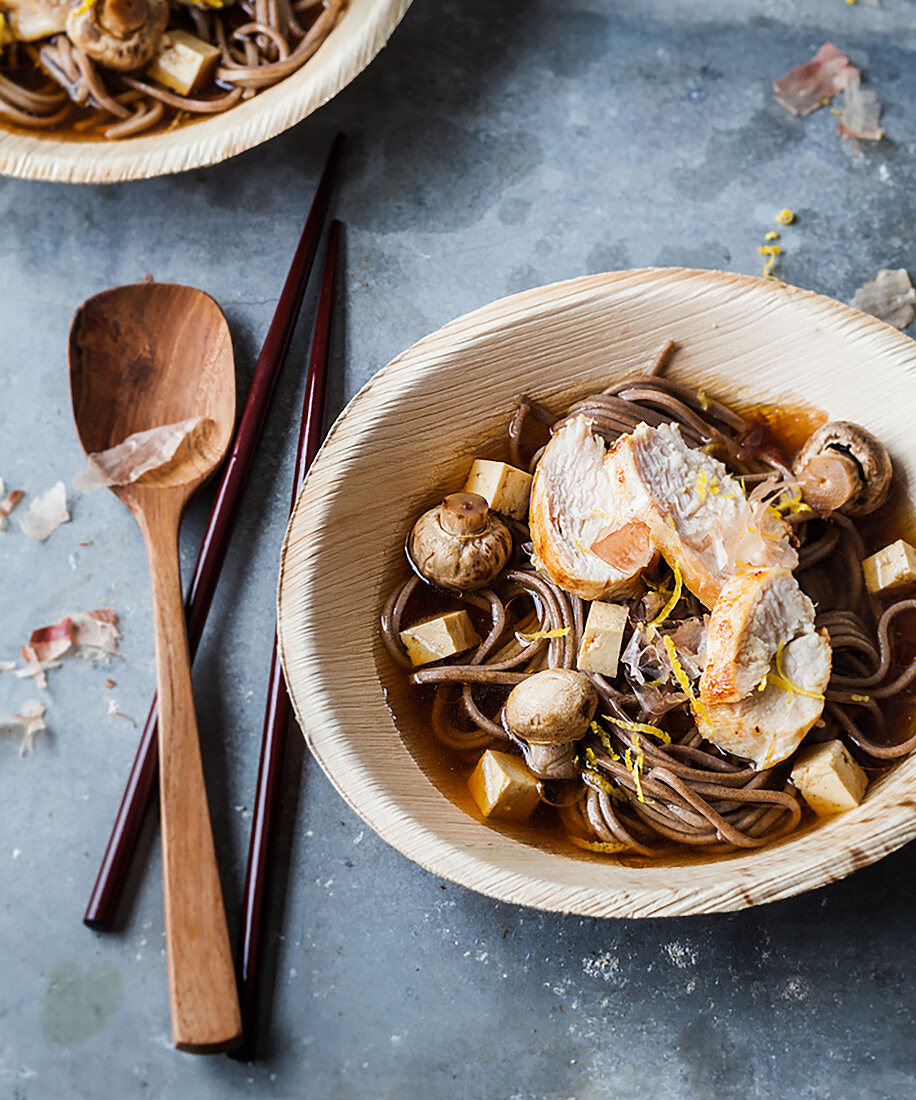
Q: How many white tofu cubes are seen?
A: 7